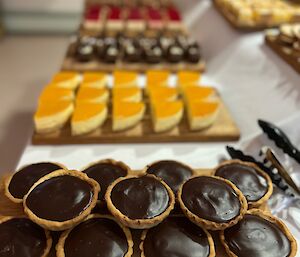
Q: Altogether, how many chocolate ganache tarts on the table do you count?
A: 11